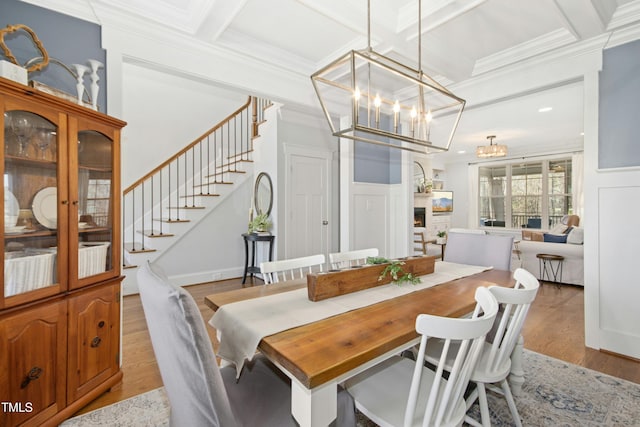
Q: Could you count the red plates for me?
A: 0